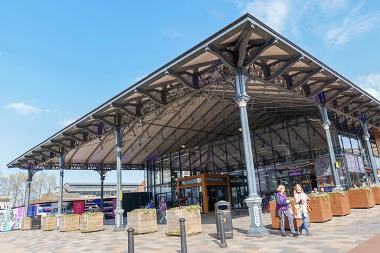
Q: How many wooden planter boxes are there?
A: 11